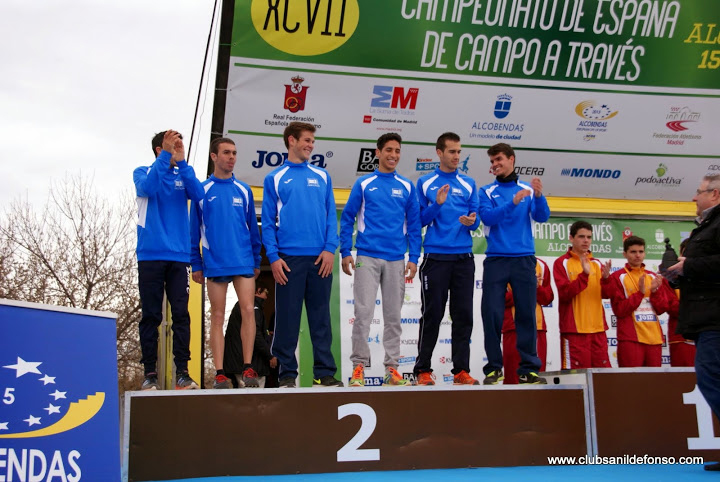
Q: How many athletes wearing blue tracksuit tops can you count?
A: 6